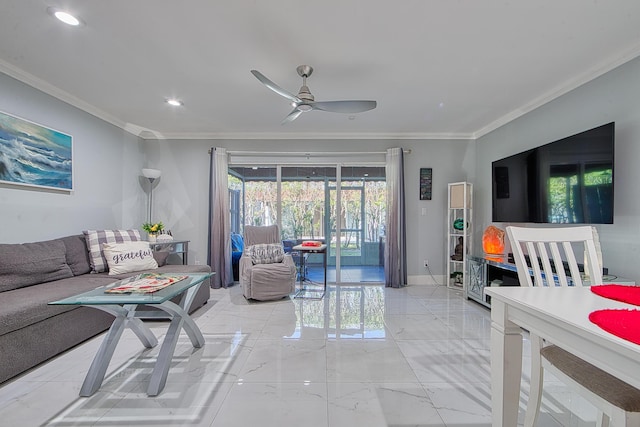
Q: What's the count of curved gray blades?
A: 3